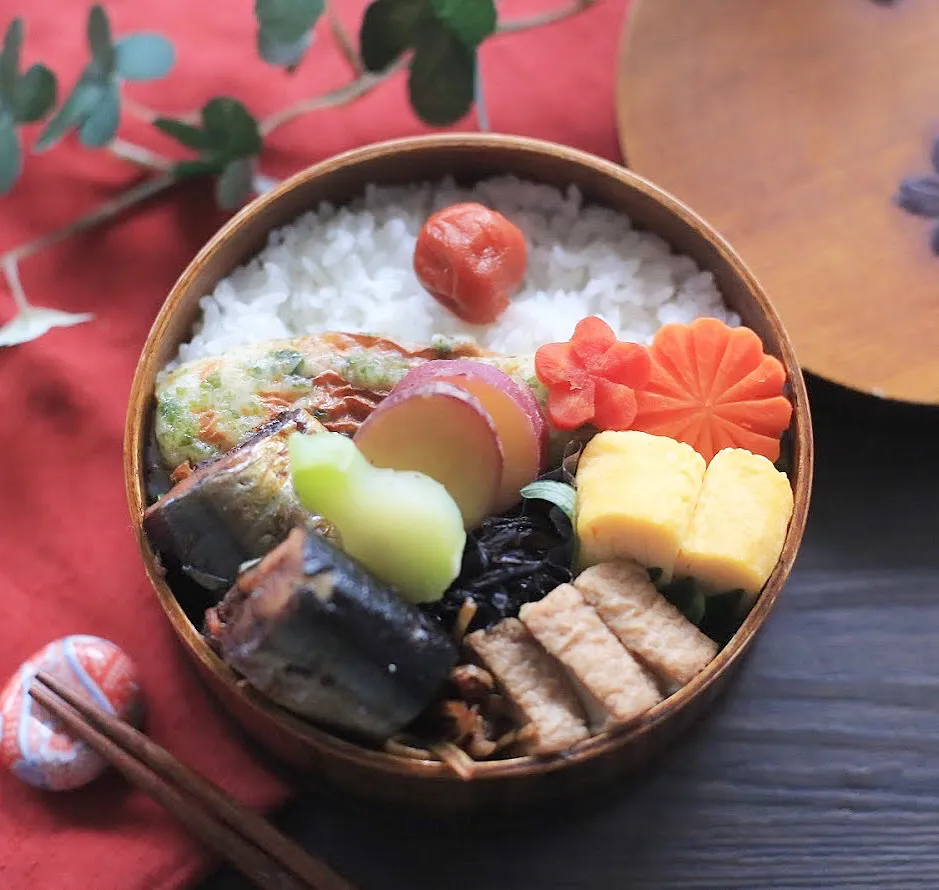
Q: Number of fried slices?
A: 3